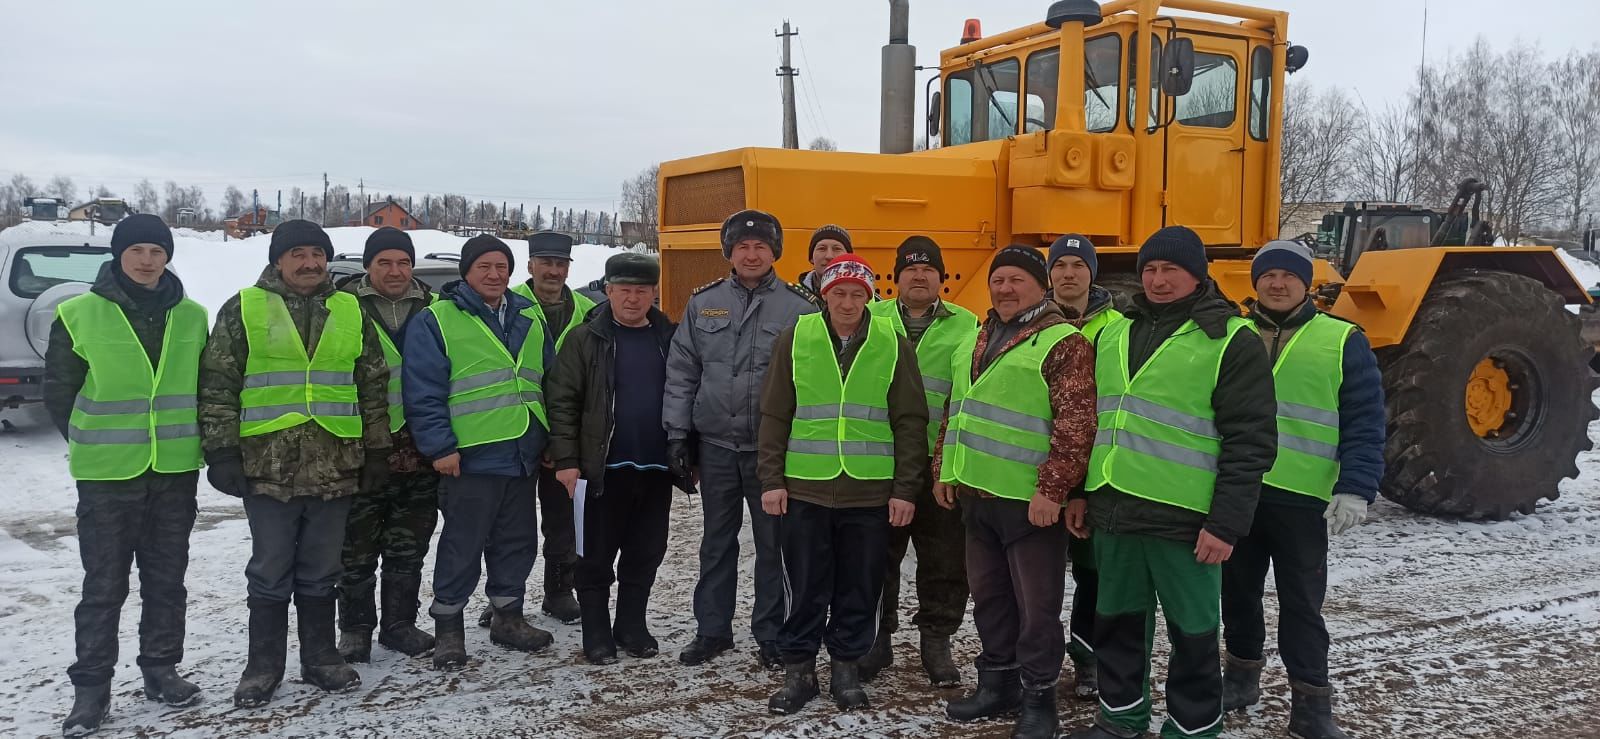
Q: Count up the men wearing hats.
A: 14